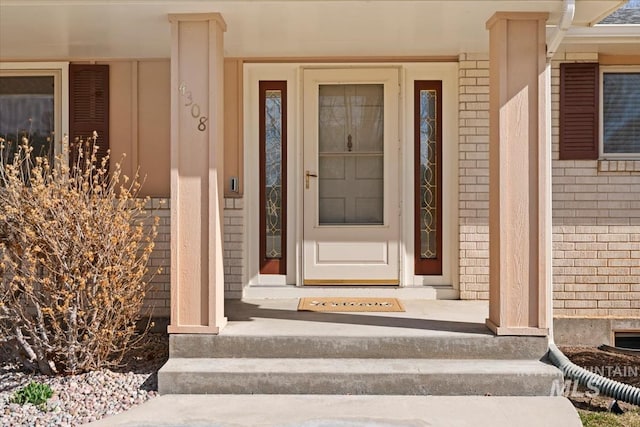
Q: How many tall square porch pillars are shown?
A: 2